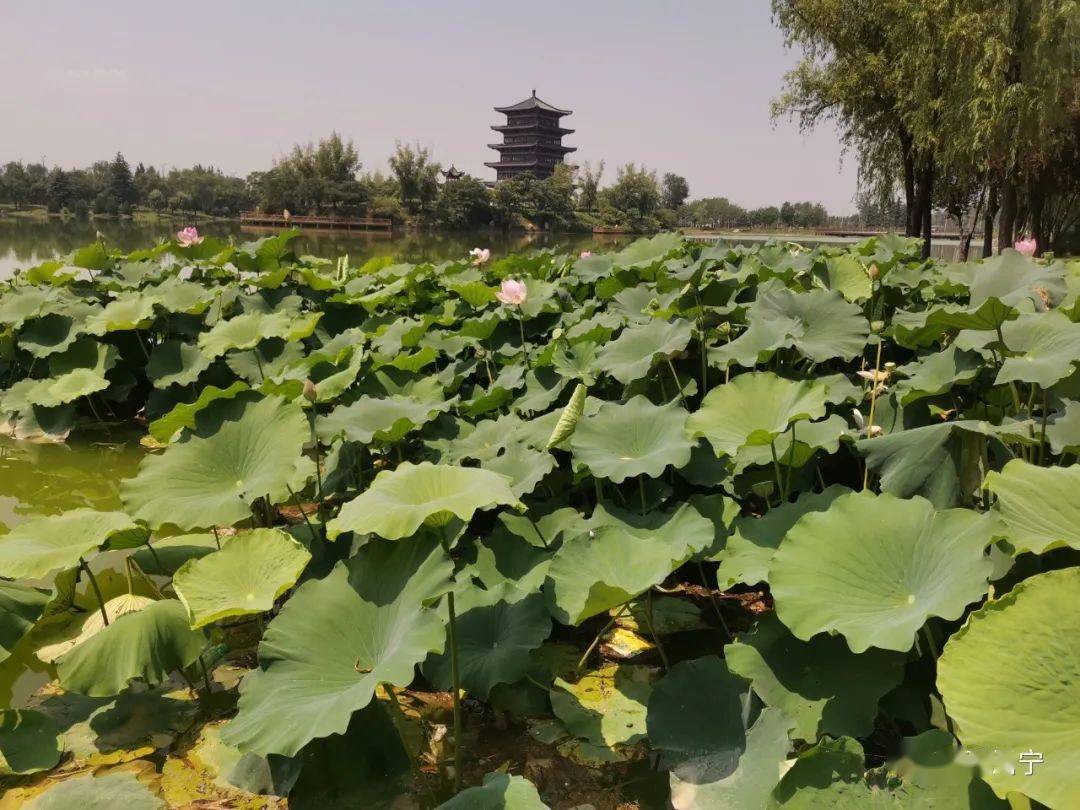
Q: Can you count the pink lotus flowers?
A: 5